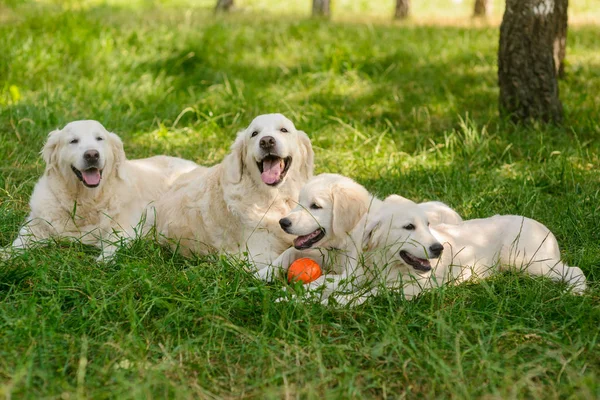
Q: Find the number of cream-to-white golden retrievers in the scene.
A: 4